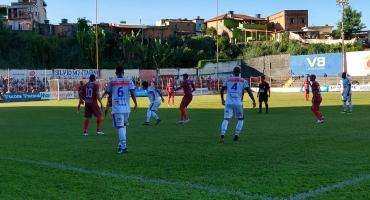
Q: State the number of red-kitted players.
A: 7